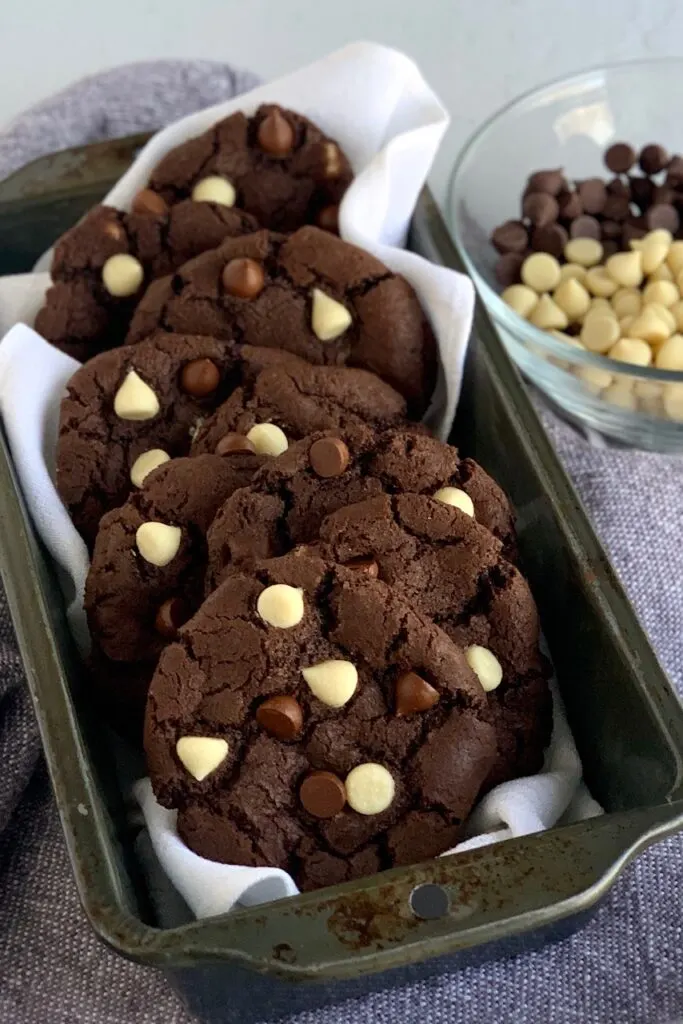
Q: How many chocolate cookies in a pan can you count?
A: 9